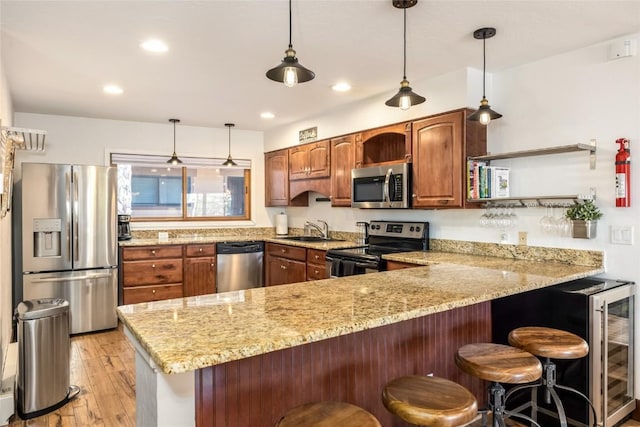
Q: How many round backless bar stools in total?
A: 4